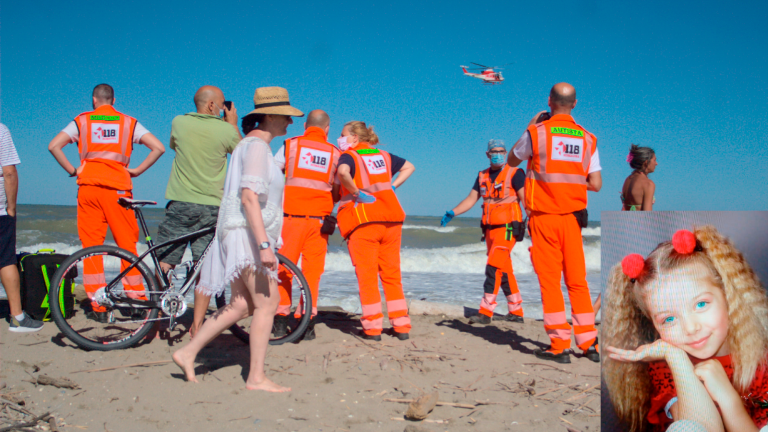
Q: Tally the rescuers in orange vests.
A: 5